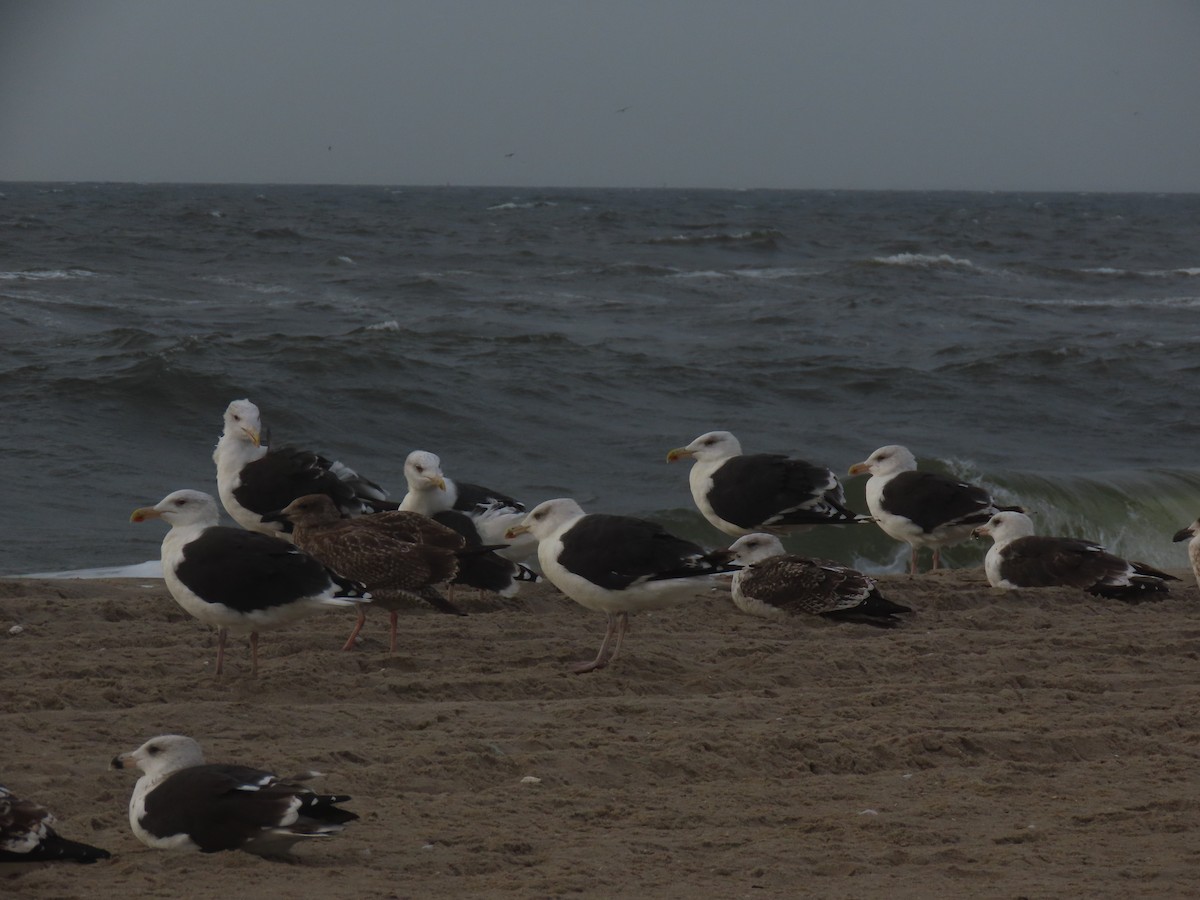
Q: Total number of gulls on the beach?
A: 12